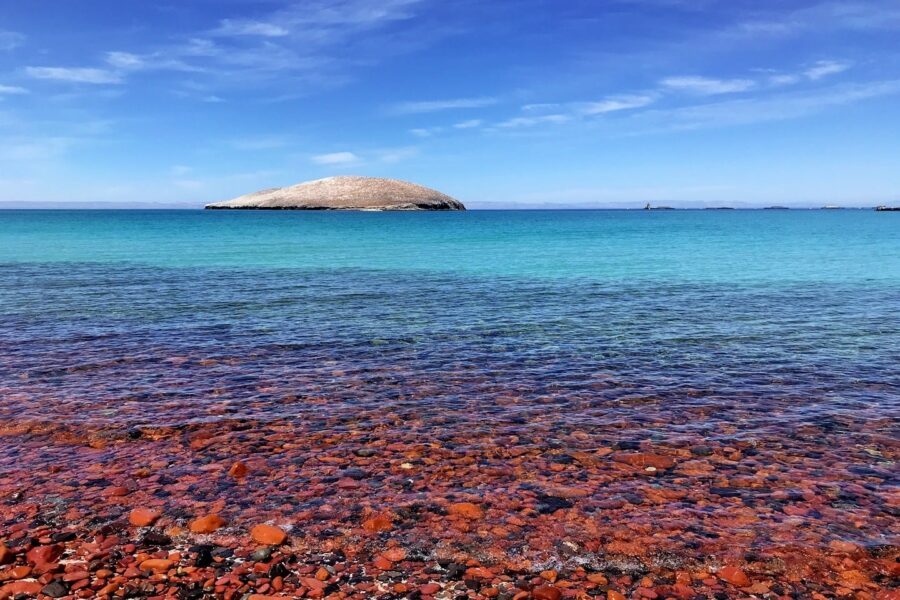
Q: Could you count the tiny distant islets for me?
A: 5